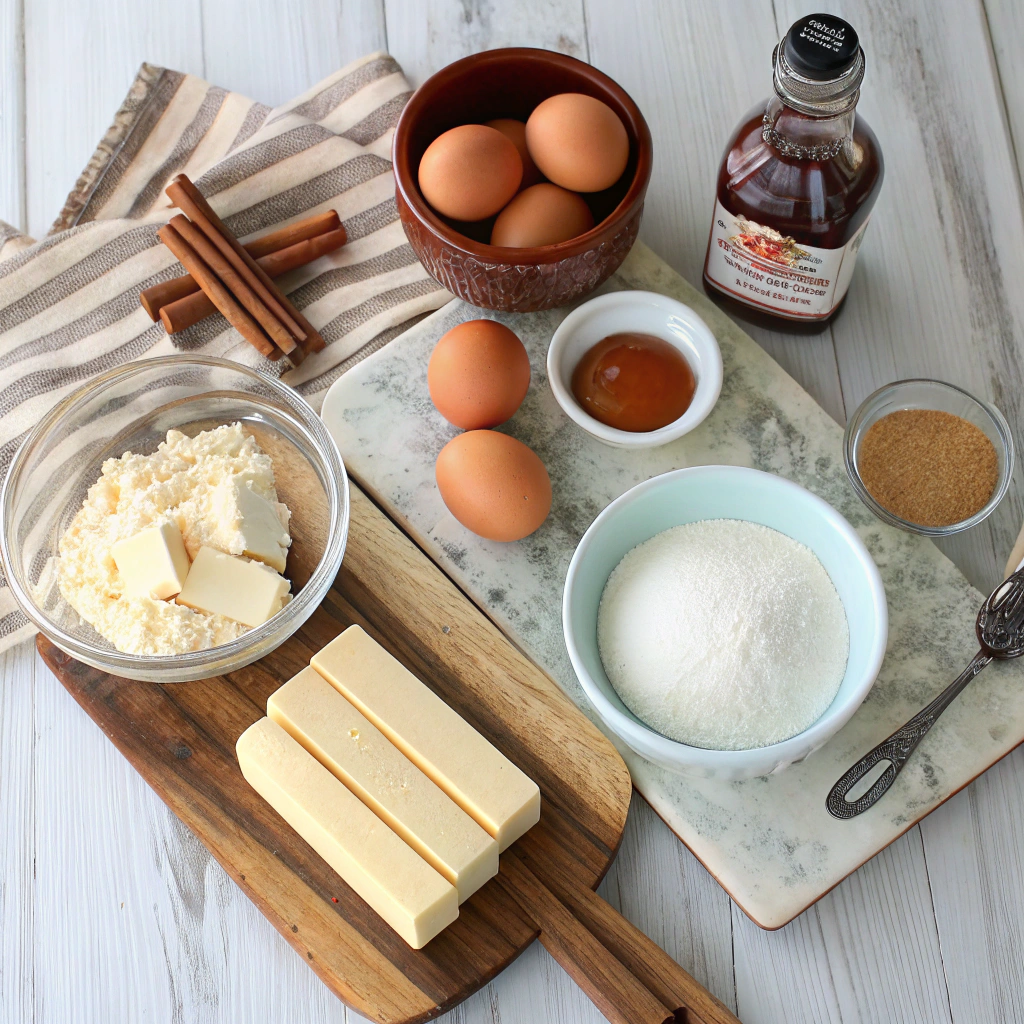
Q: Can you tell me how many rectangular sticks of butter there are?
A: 3